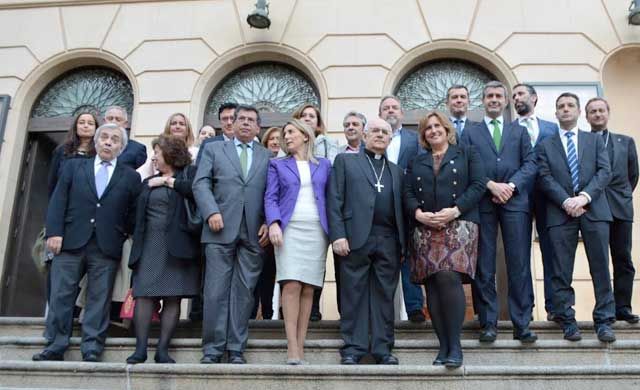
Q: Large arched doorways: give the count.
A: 3